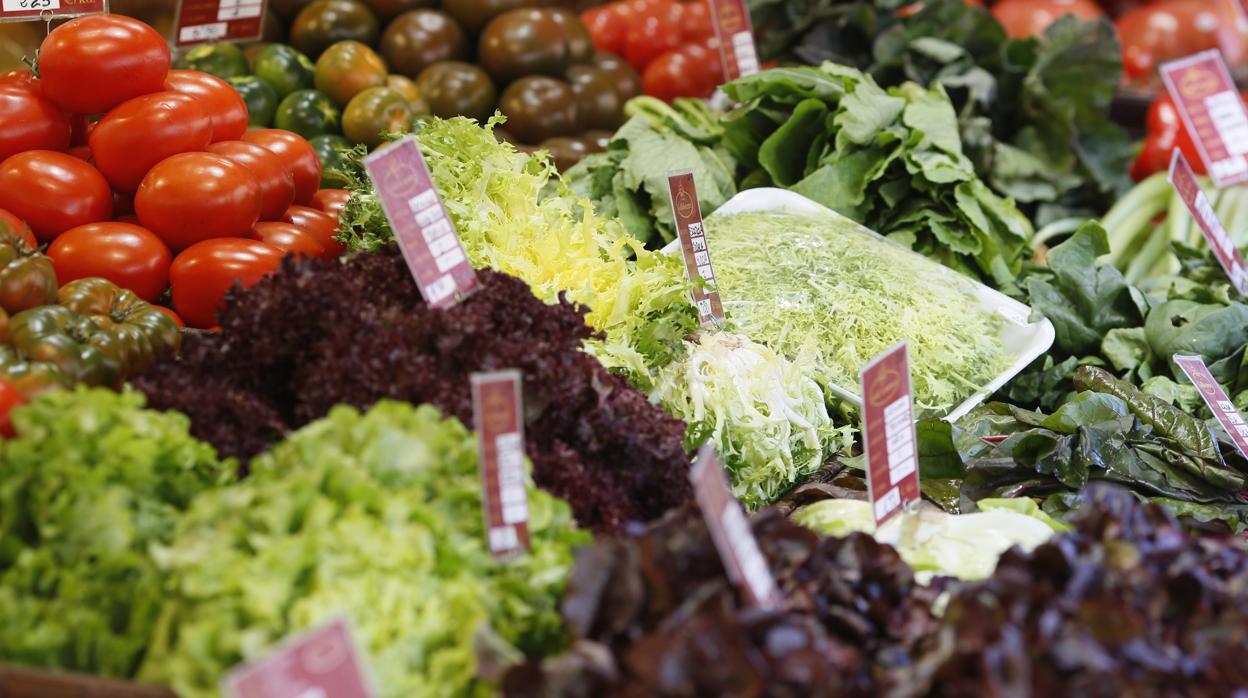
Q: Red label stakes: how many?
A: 12